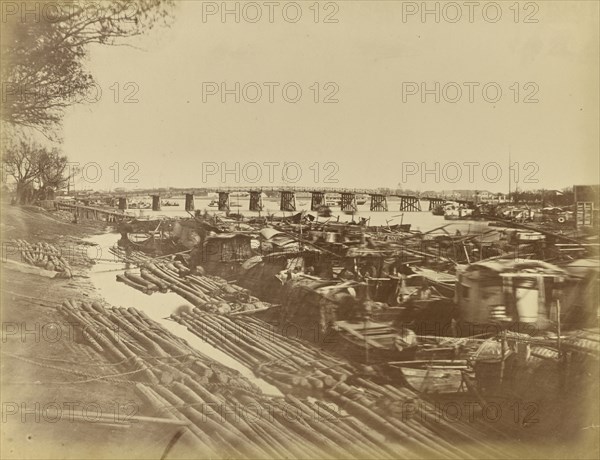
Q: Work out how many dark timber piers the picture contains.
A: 11